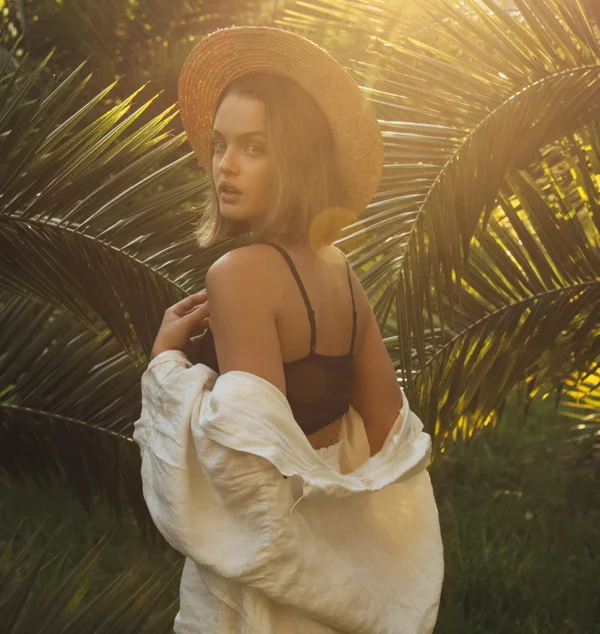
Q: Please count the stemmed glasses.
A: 0